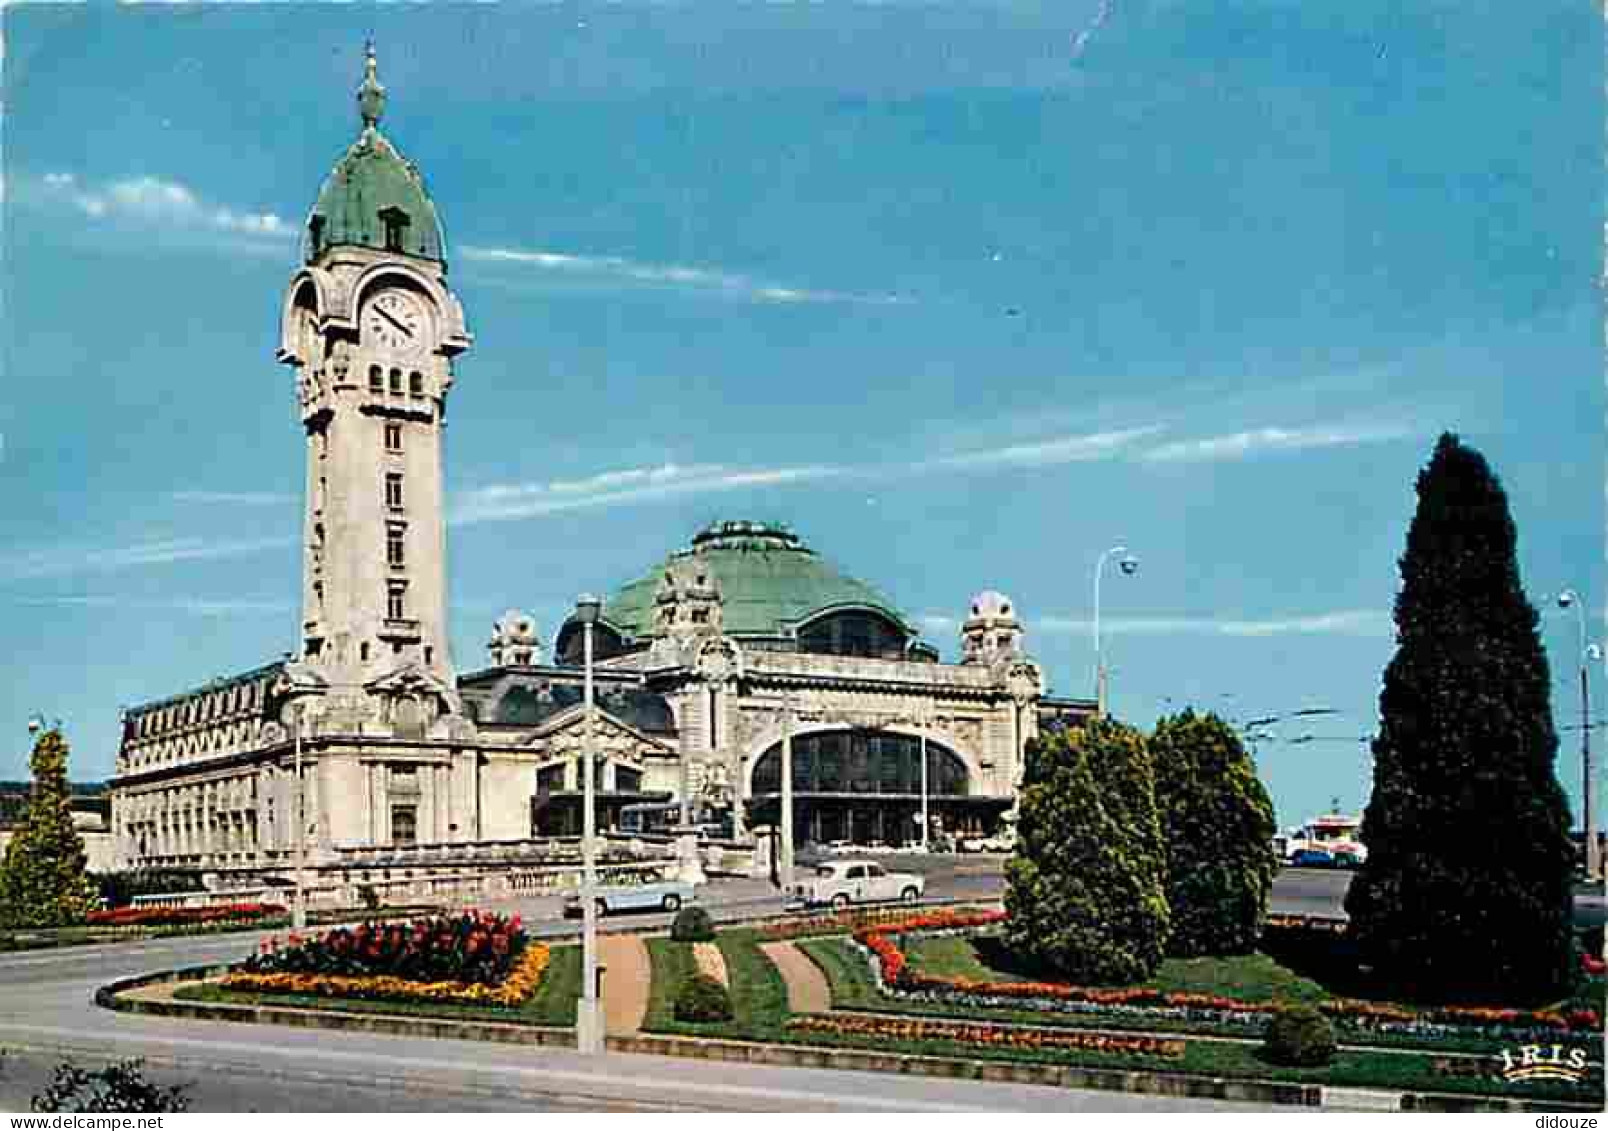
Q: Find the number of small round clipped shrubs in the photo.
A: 3